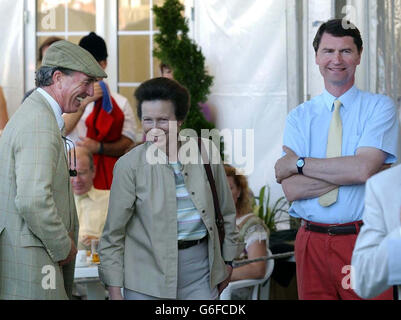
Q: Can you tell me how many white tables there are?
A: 1